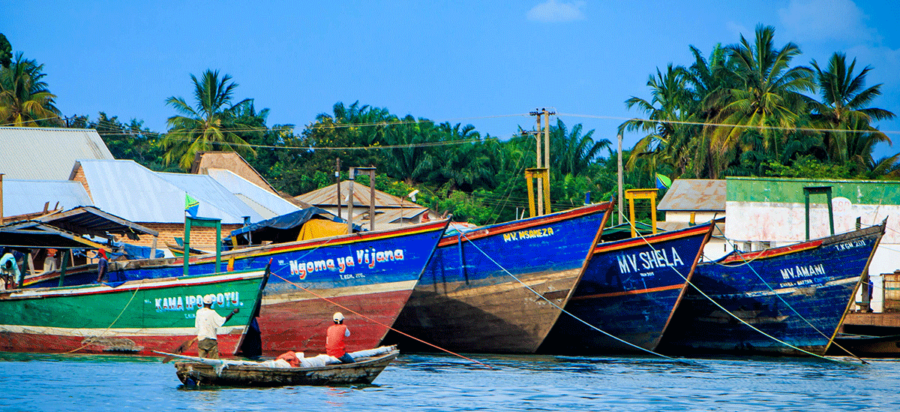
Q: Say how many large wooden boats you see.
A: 5